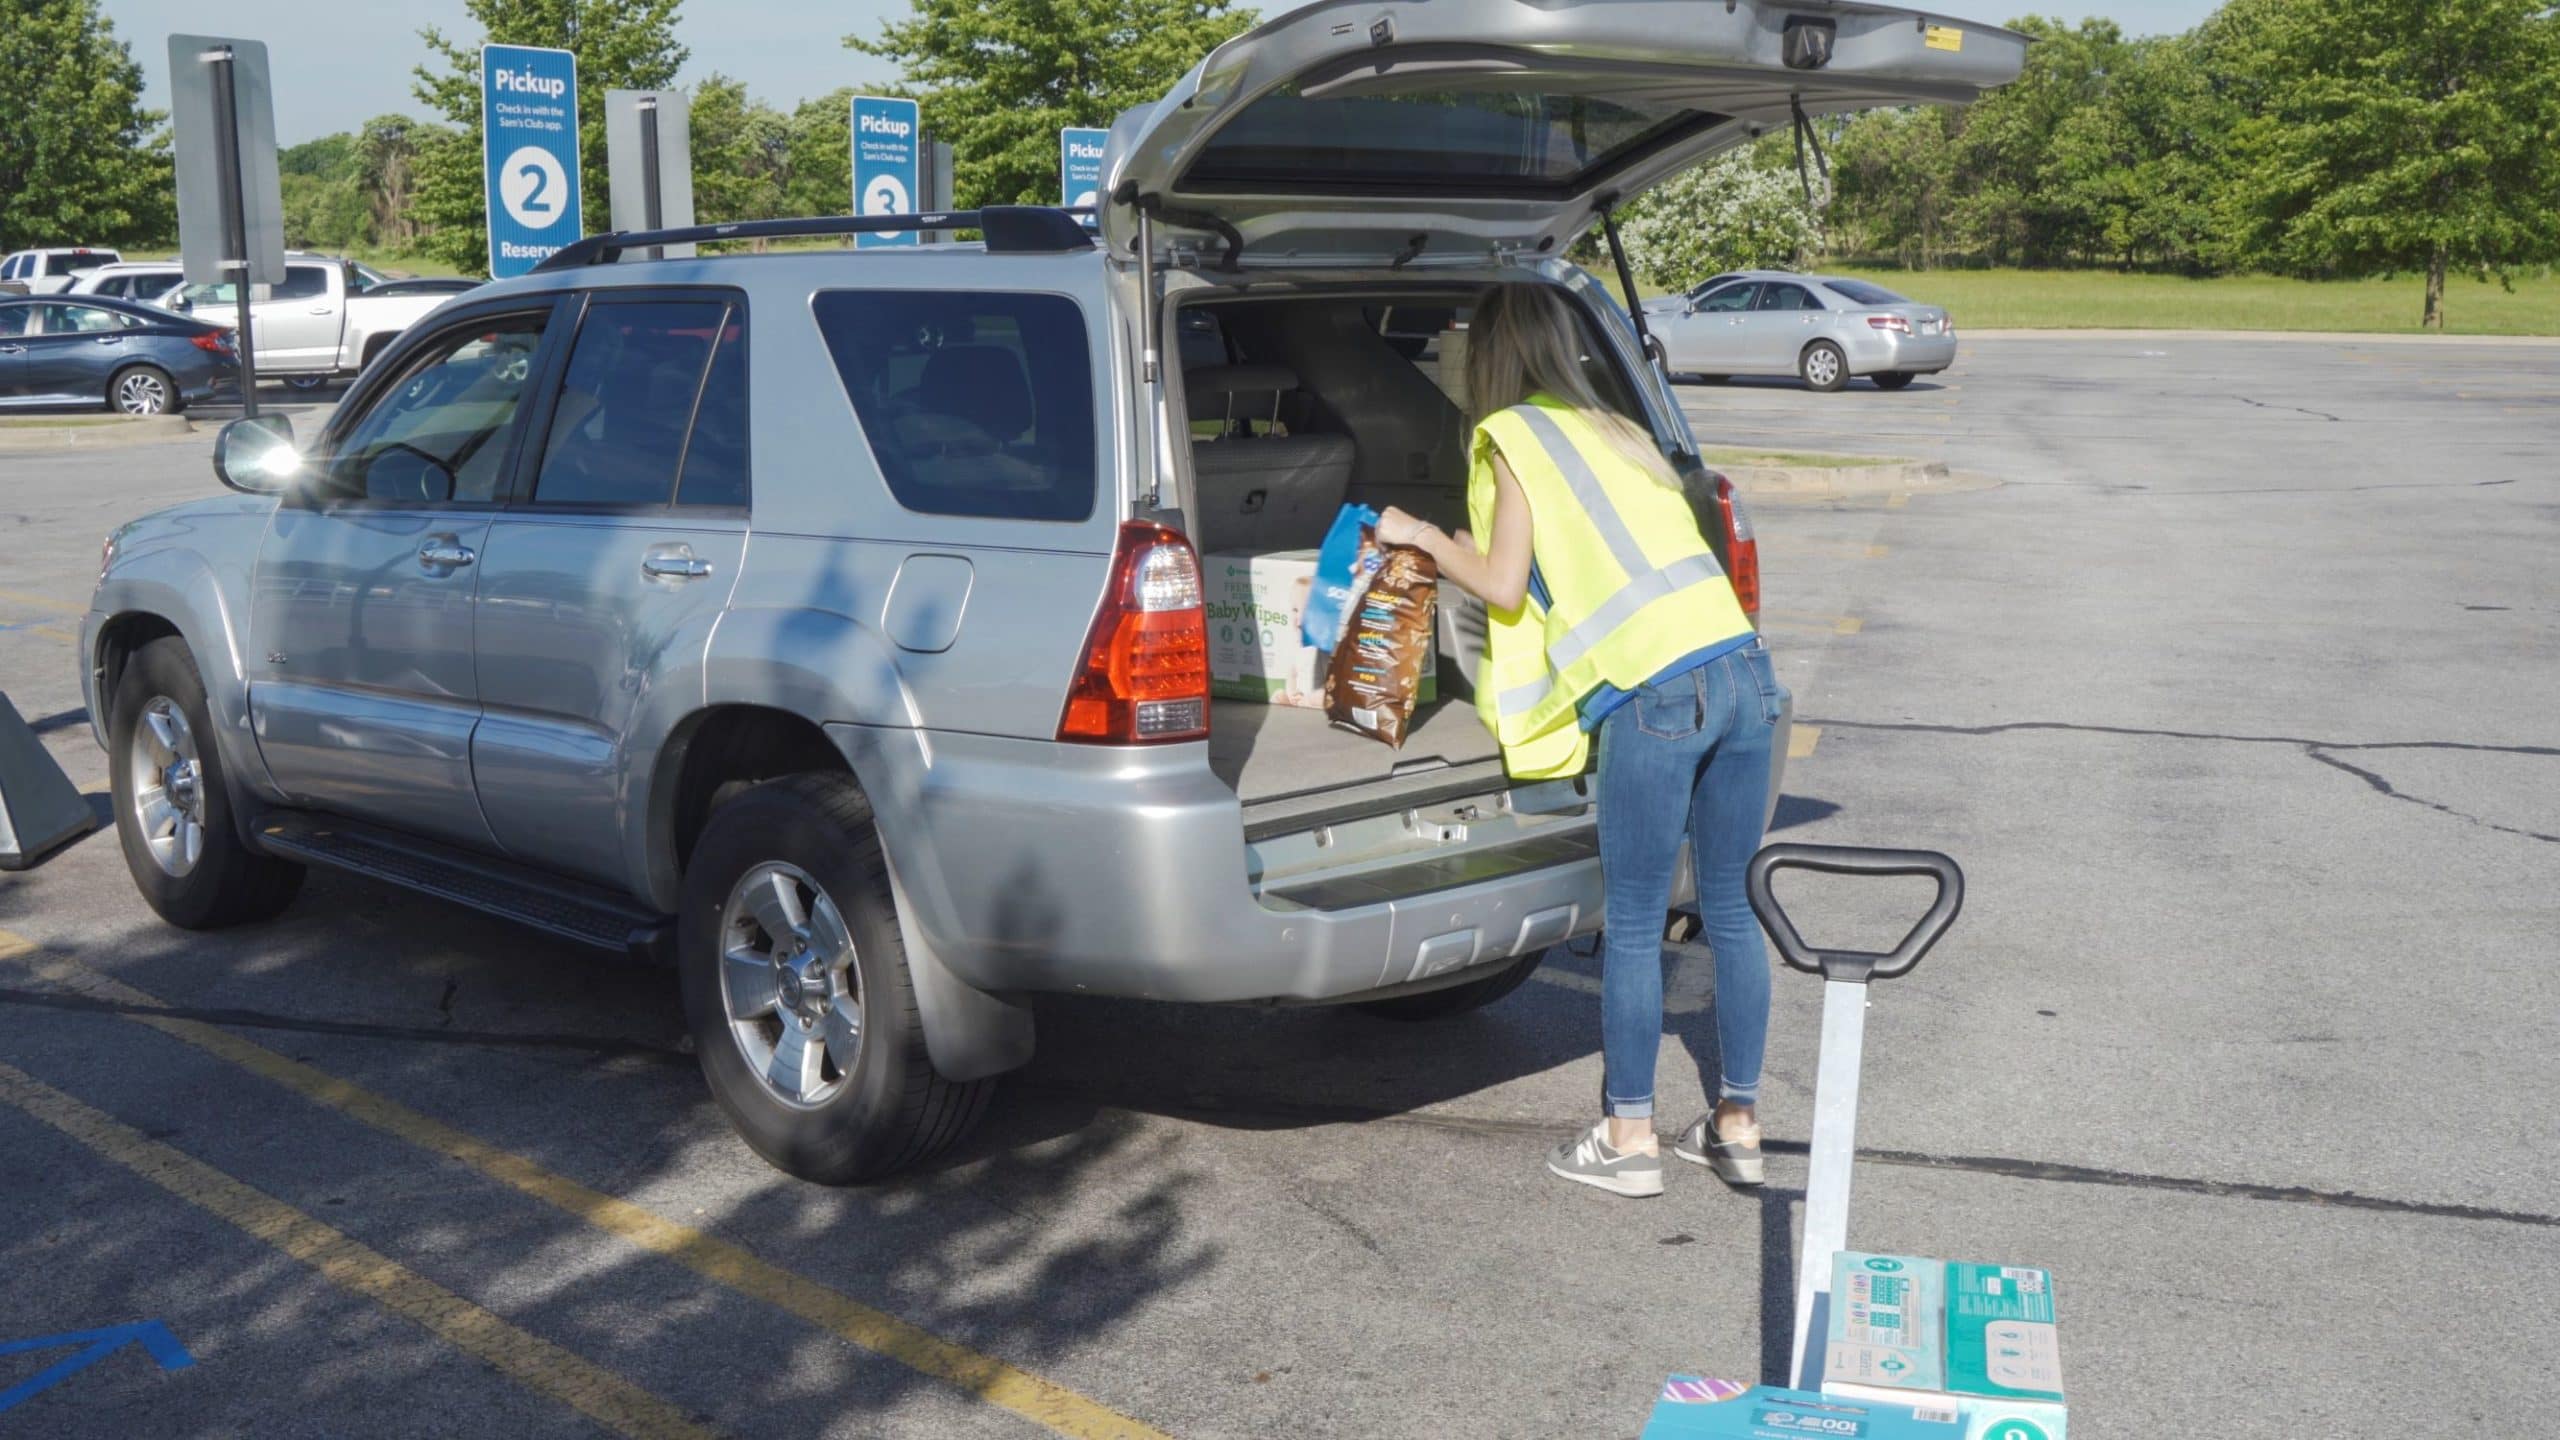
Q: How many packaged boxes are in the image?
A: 3